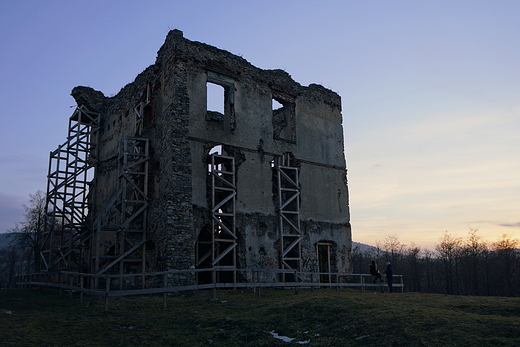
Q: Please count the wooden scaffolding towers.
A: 4